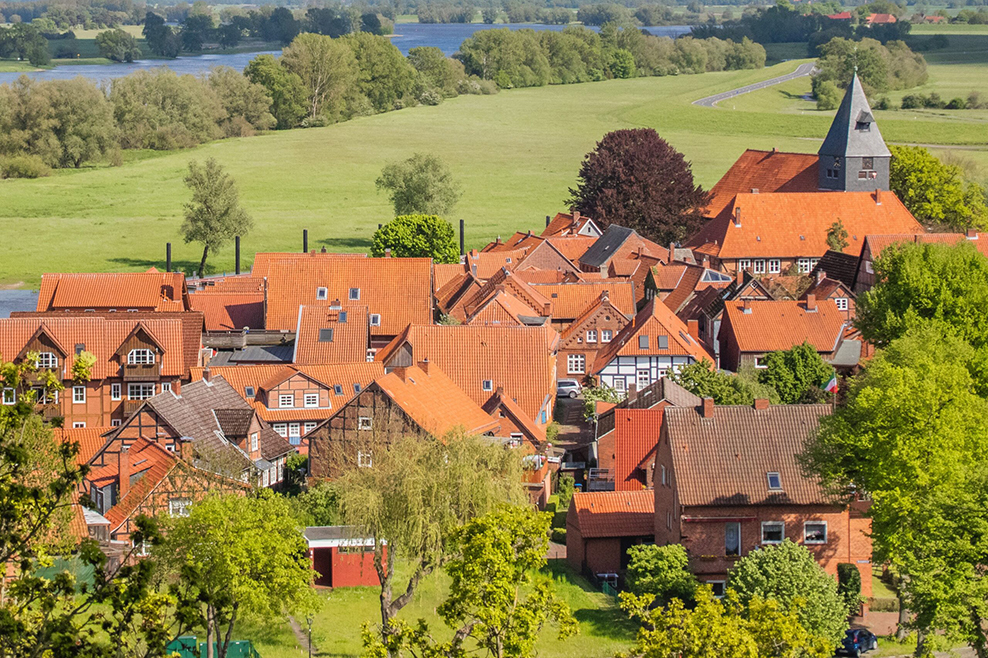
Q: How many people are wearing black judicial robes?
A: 0